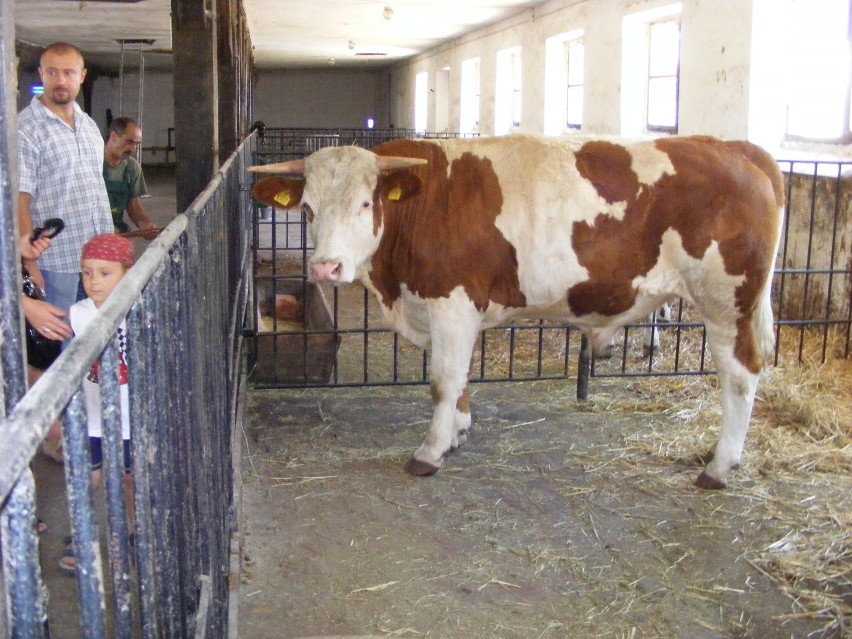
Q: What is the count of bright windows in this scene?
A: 6